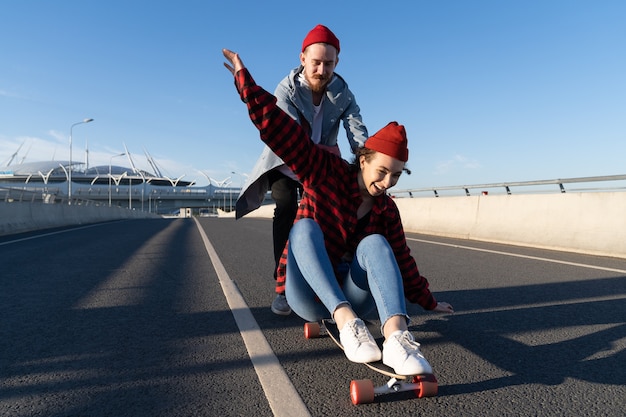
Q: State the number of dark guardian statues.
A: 0